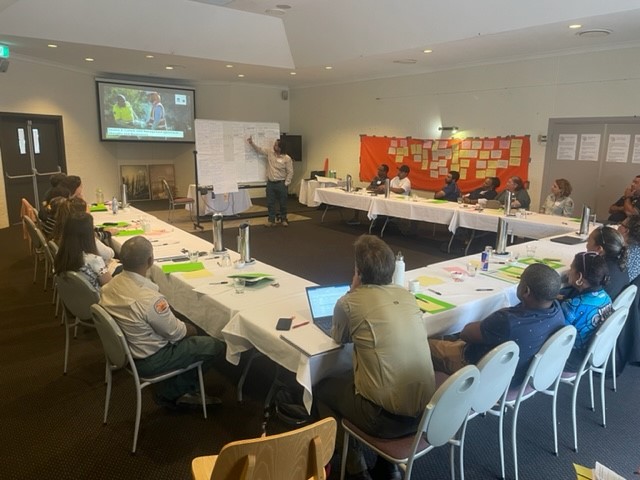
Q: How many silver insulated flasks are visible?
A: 8